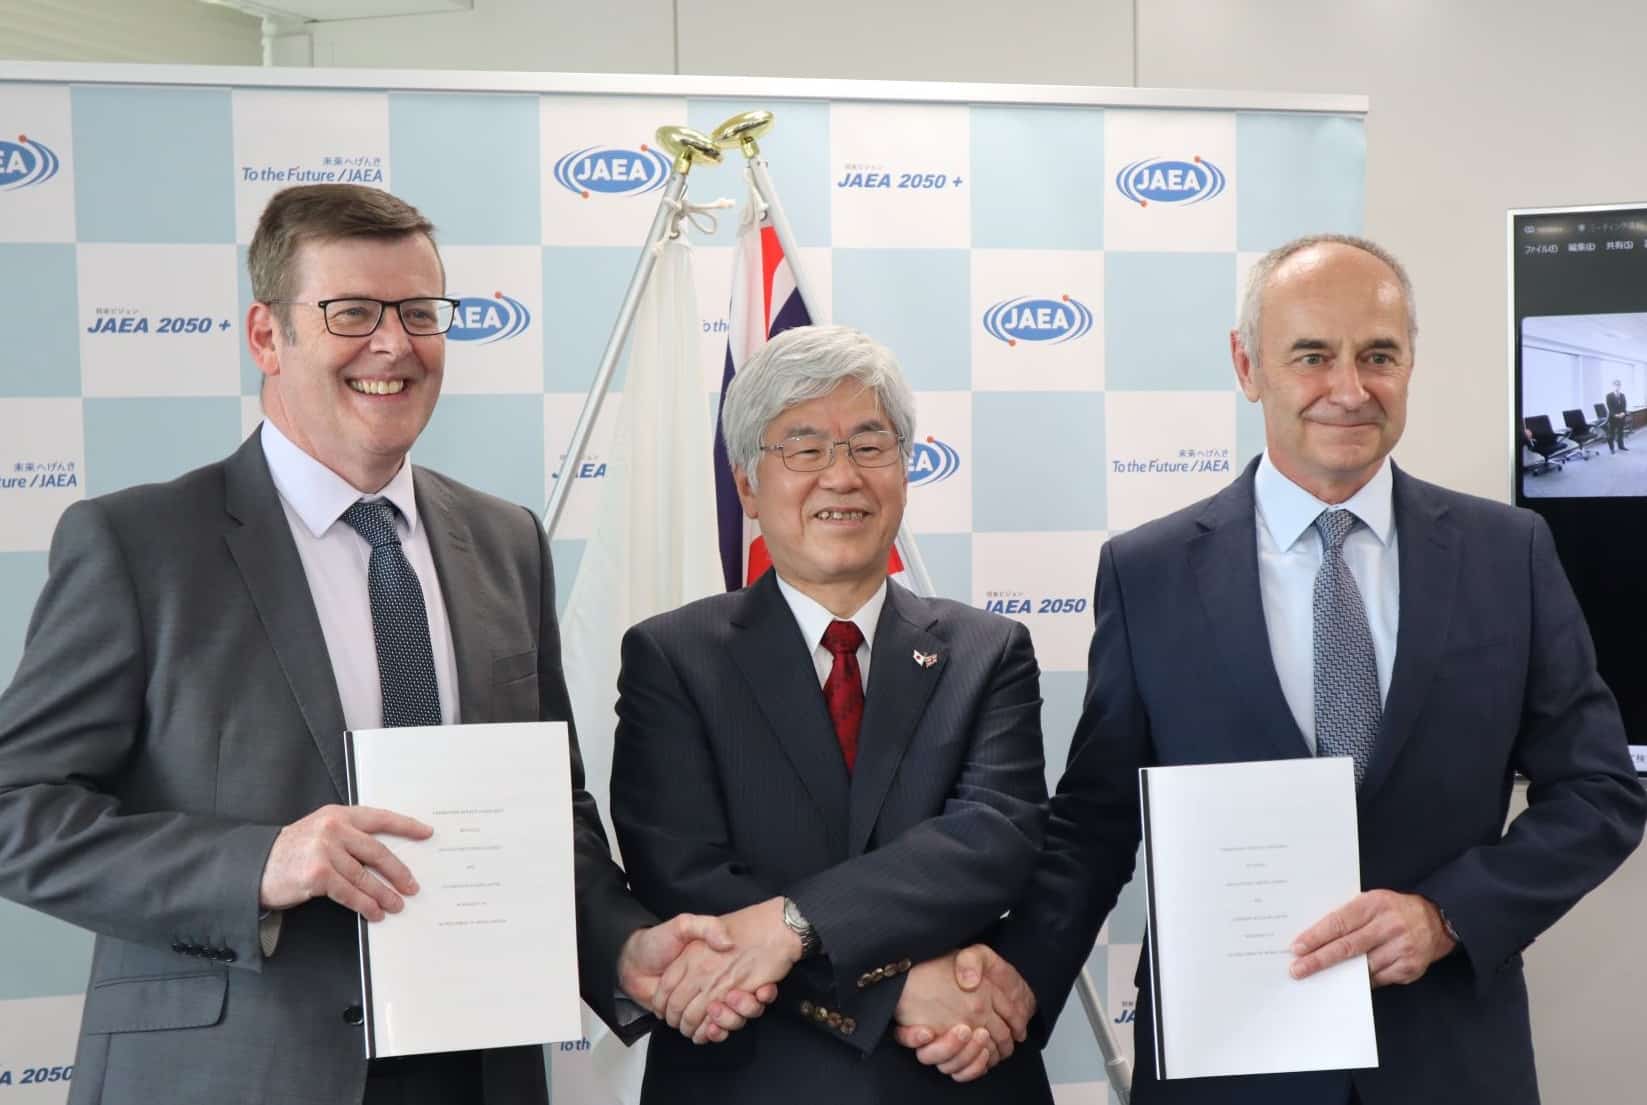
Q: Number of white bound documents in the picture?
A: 2